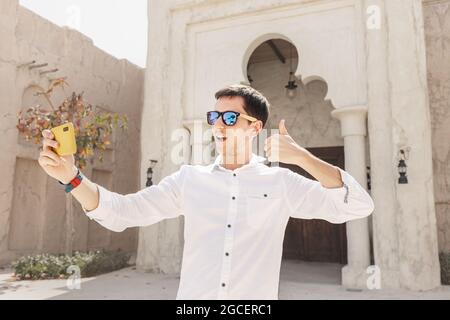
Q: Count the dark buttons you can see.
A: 6